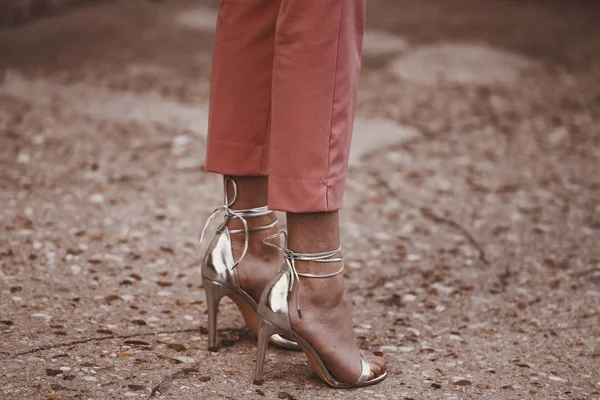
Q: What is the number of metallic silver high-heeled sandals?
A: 2